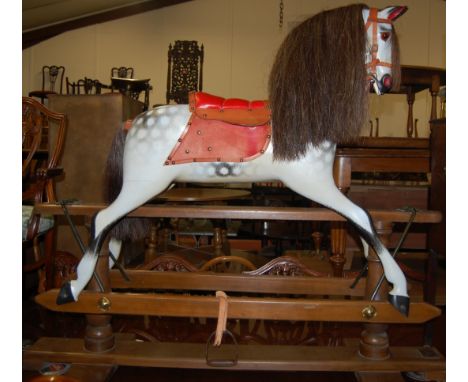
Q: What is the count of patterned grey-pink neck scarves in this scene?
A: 0